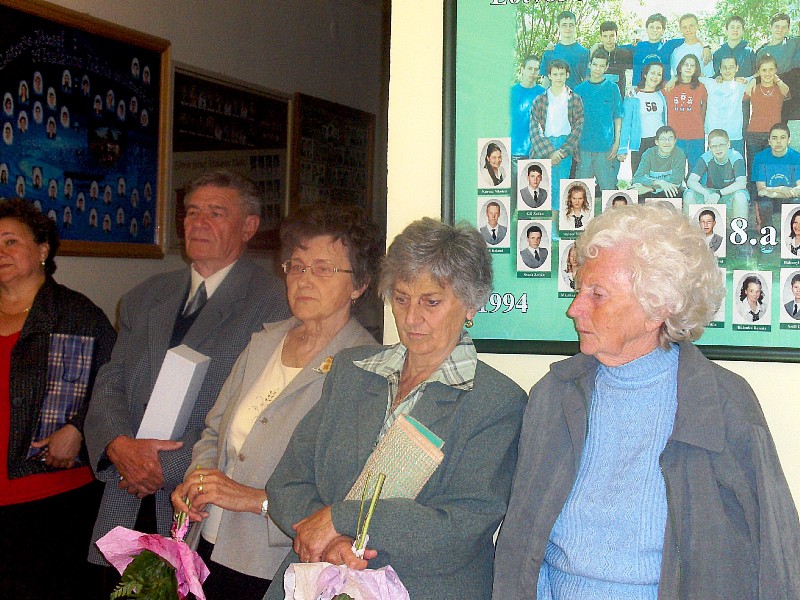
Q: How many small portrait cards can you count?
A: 13